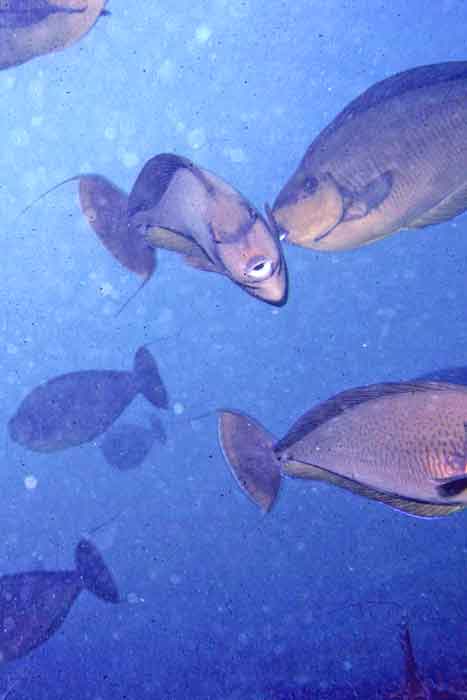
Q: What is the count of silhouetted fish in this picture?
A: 3